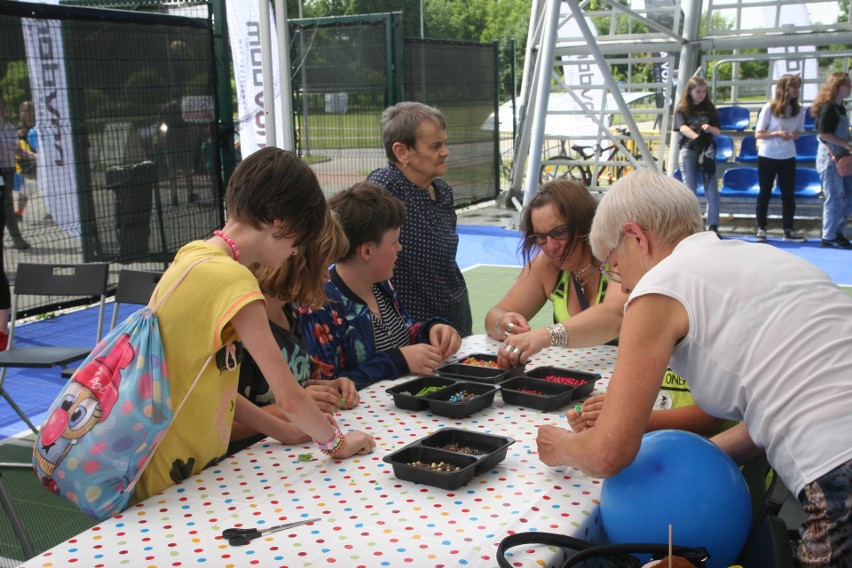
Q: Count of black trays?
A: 4